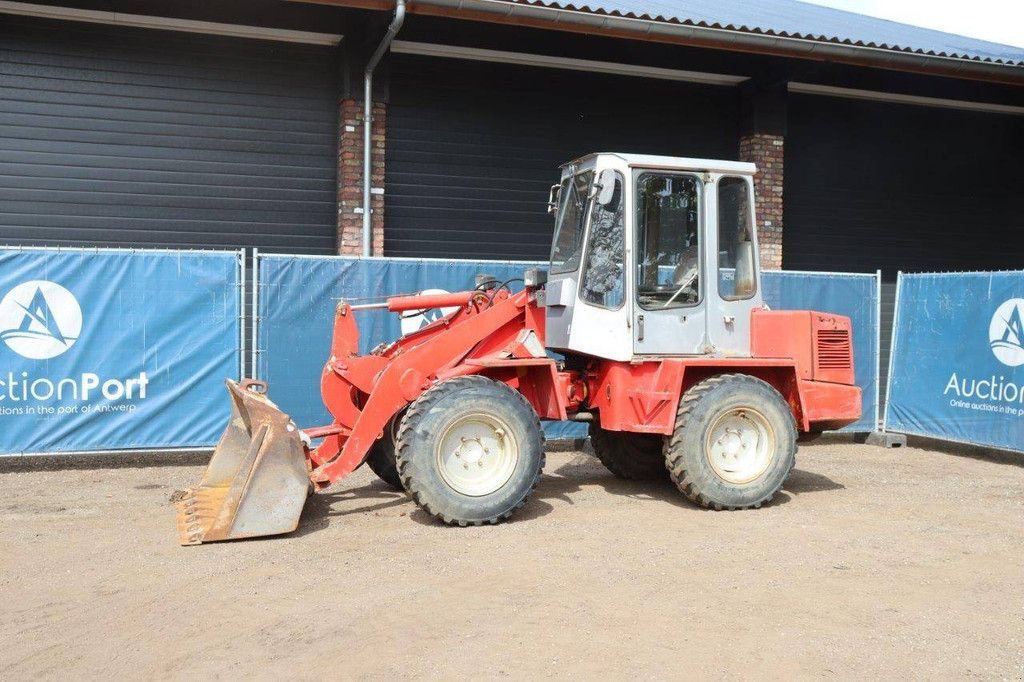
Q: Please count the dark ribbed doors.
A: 3